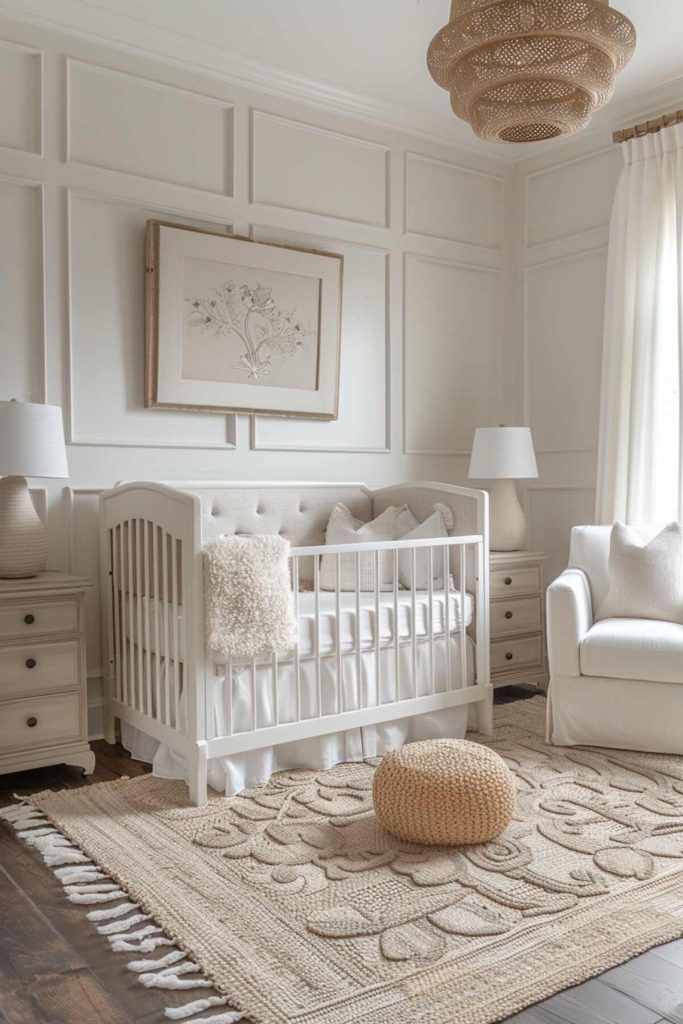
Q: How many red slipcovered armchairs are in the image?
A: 0